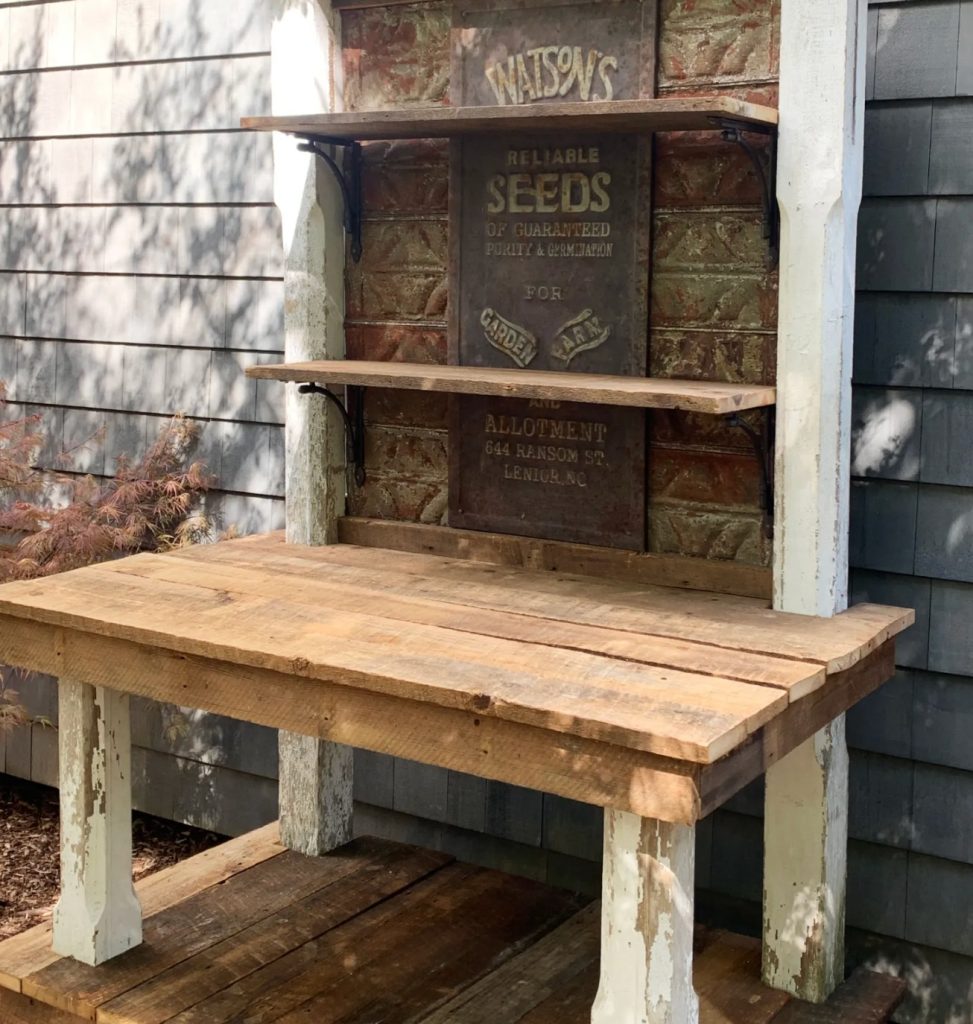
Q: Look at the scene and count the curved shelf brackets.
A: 4